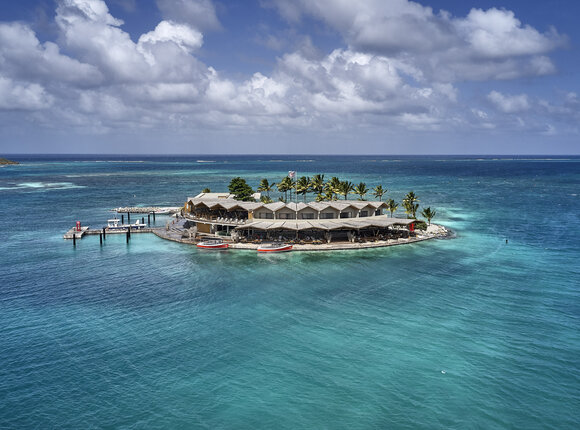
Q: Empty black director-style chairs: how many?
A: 0